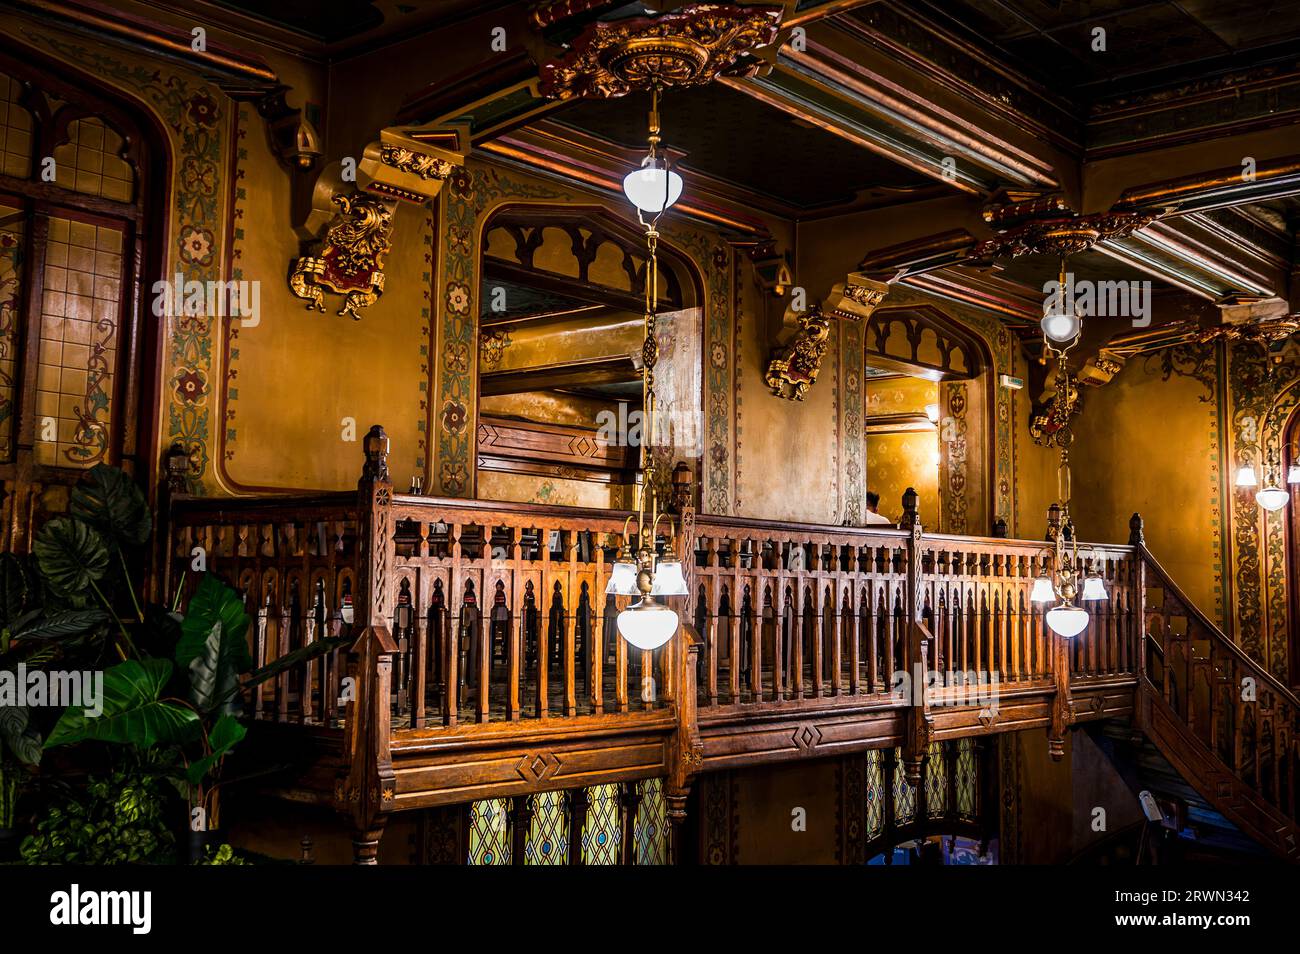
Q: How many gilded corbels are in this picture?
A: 3